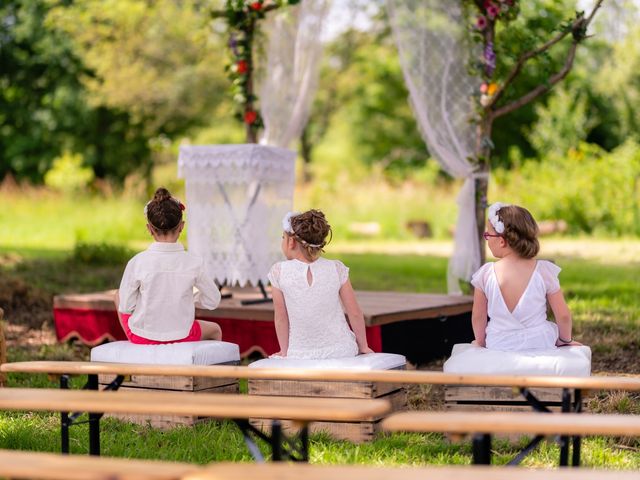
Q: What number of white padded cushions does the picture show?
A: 3